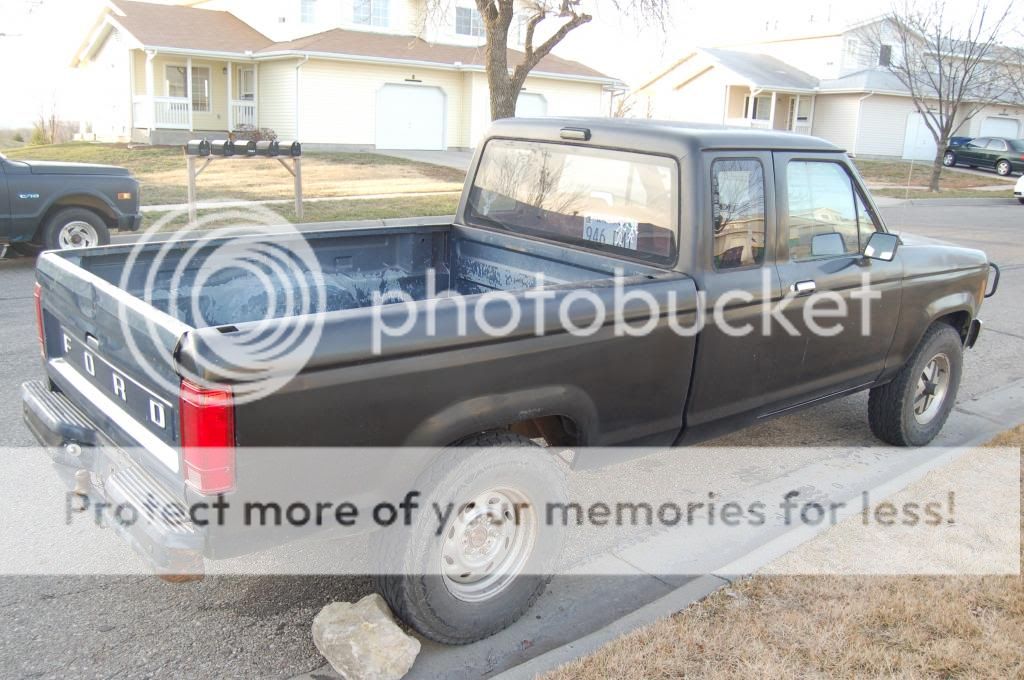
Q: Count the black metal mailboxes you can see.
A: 5